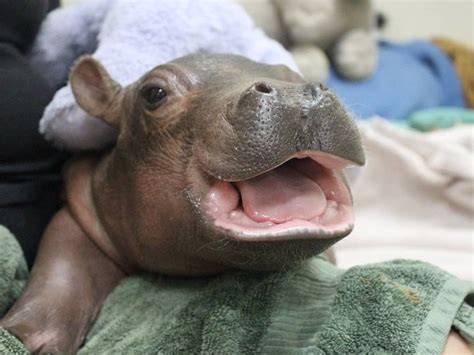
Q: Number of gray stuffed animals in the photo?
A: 1